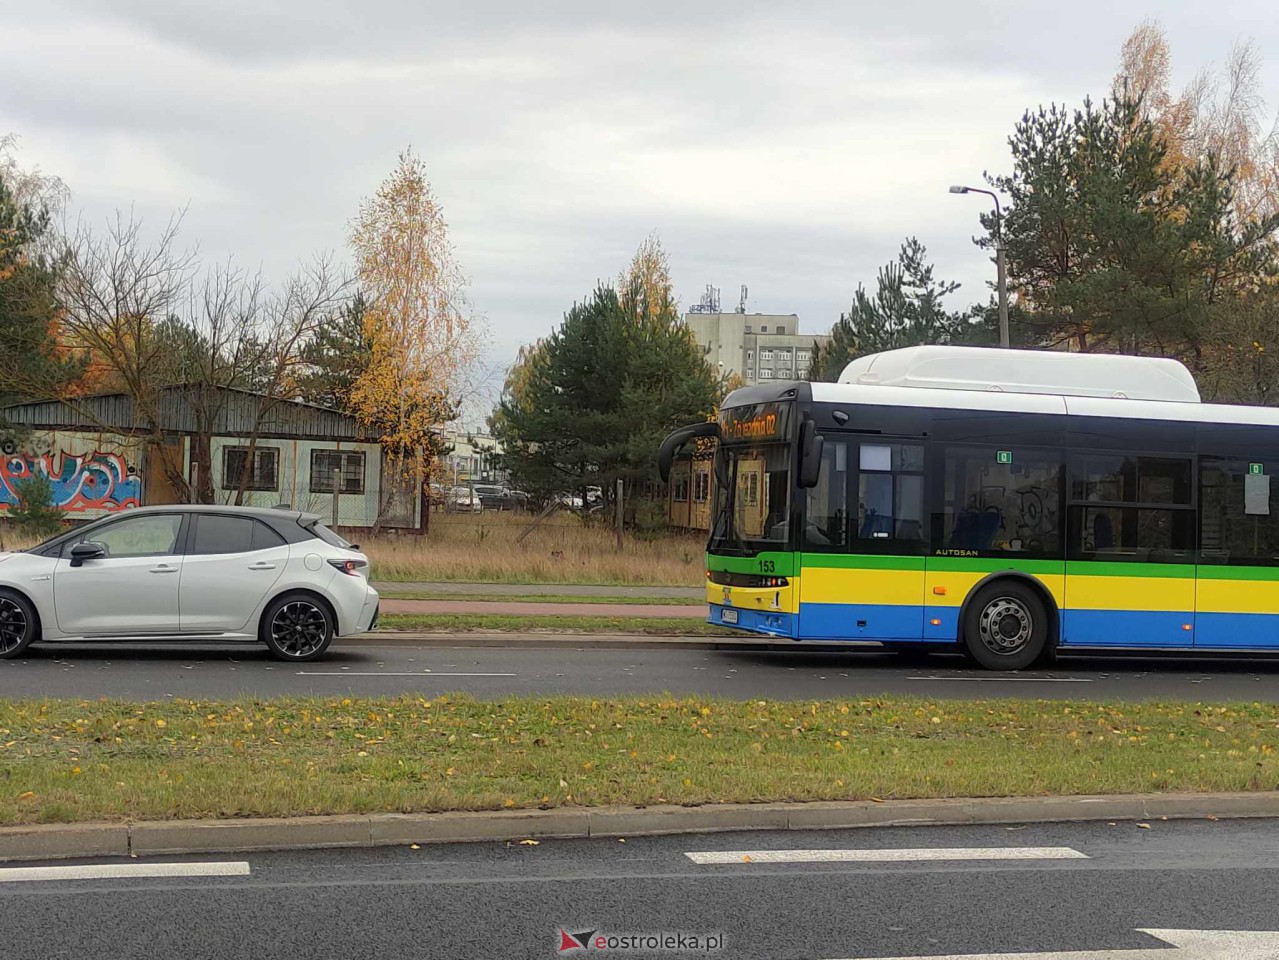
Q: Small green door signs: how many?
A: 2